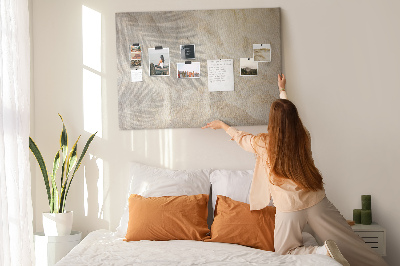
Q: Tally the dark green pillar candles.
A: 3